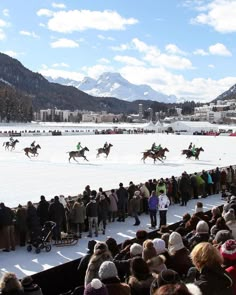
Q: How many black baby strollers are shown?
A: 1